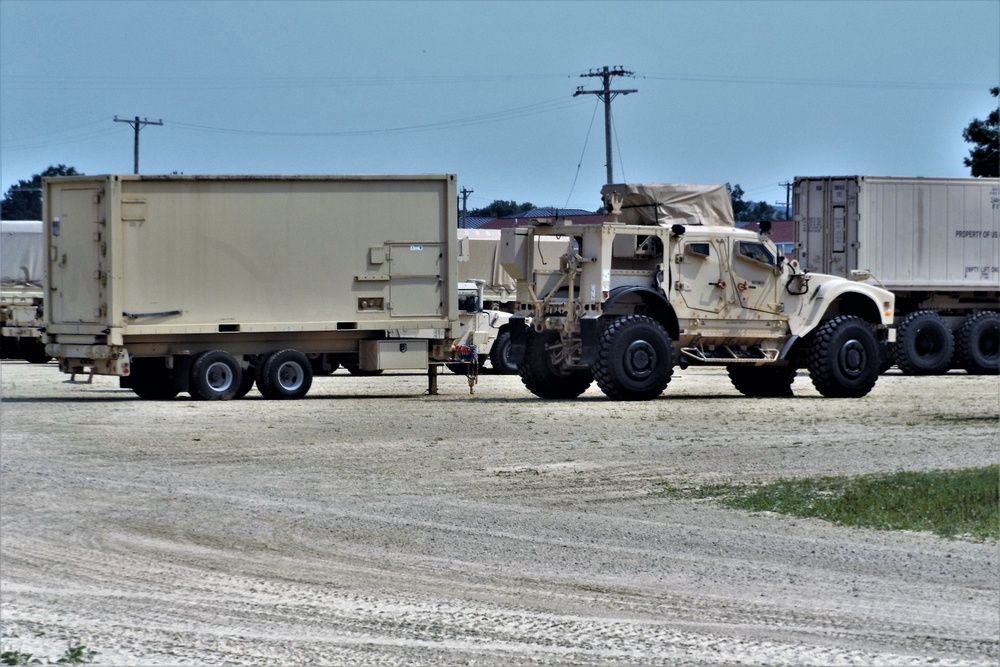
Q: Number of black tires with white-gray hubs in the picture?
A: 2